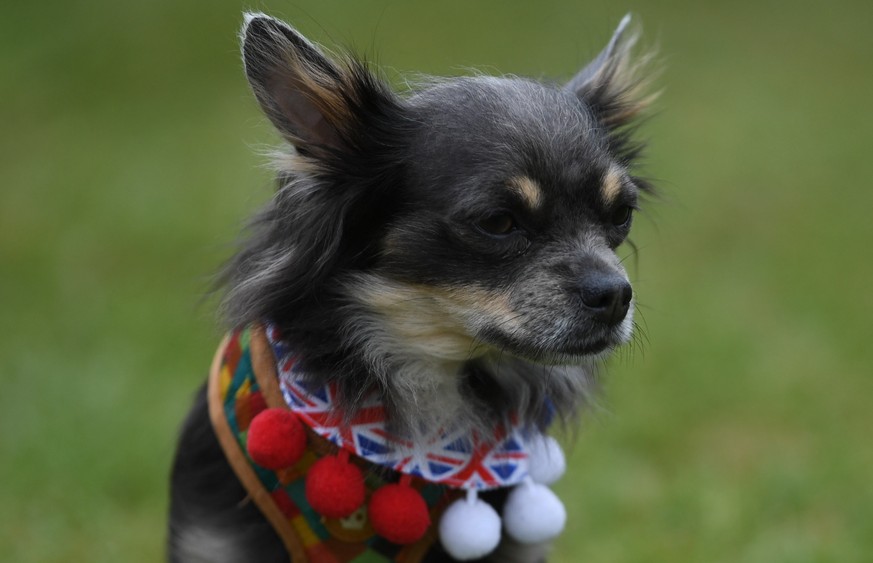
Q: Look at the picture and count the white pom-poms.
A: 3